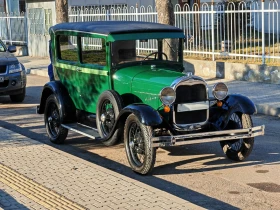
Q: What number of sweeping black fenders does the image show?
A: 3